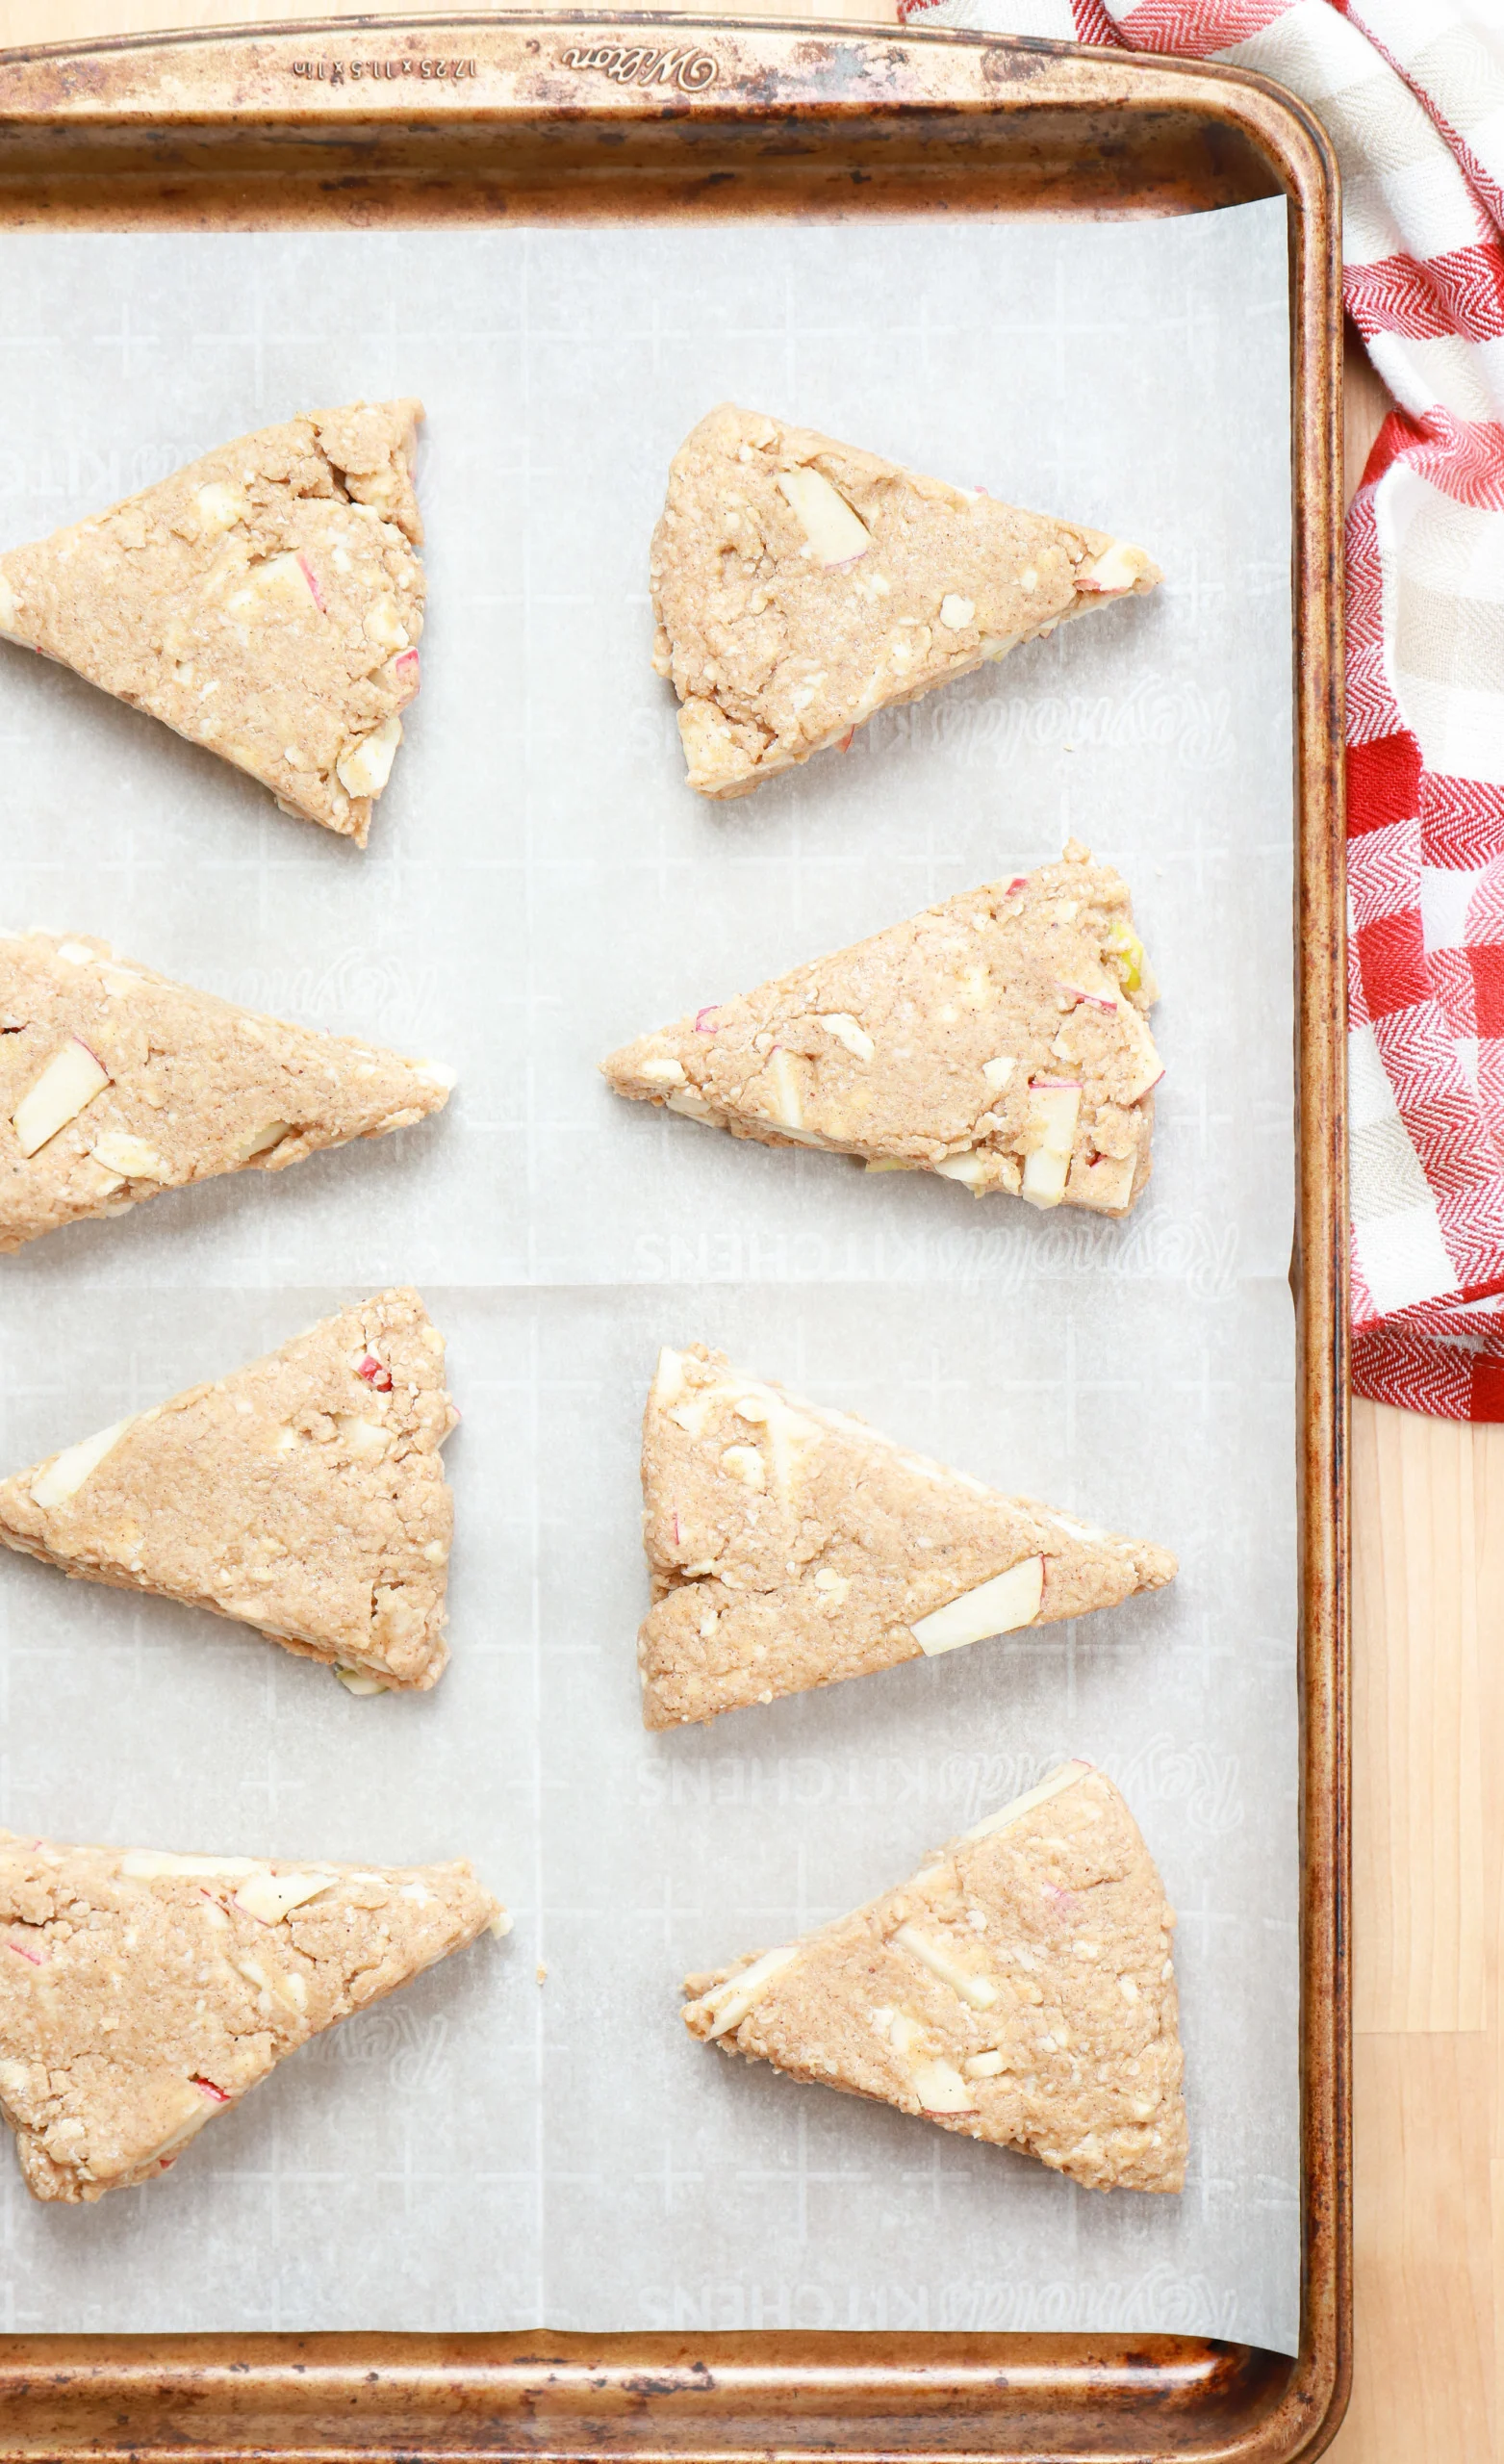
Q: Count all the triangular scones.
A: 8